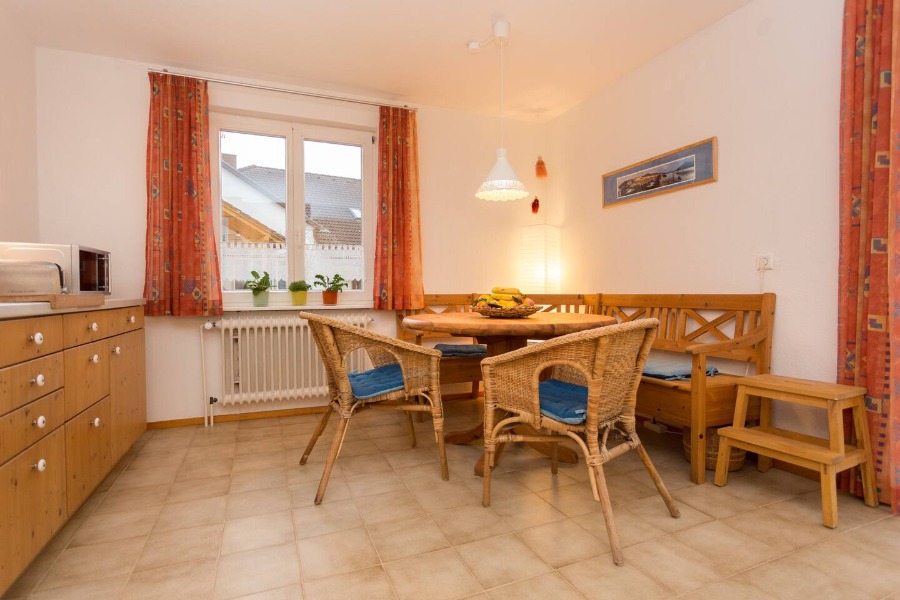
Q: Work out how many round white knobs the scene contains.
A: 9